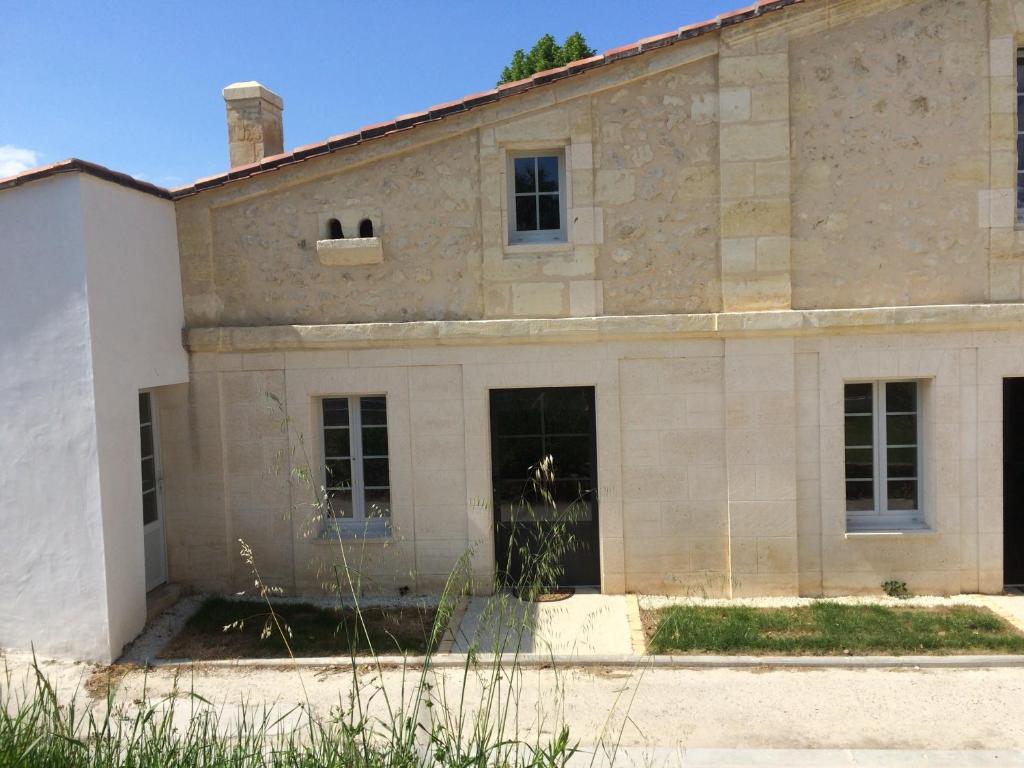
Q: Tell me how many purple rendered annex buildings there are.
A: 0